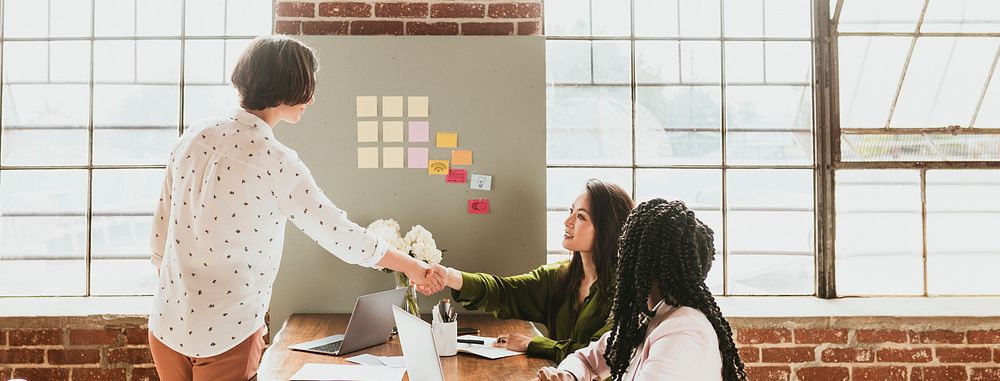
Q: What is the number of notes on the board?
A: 15